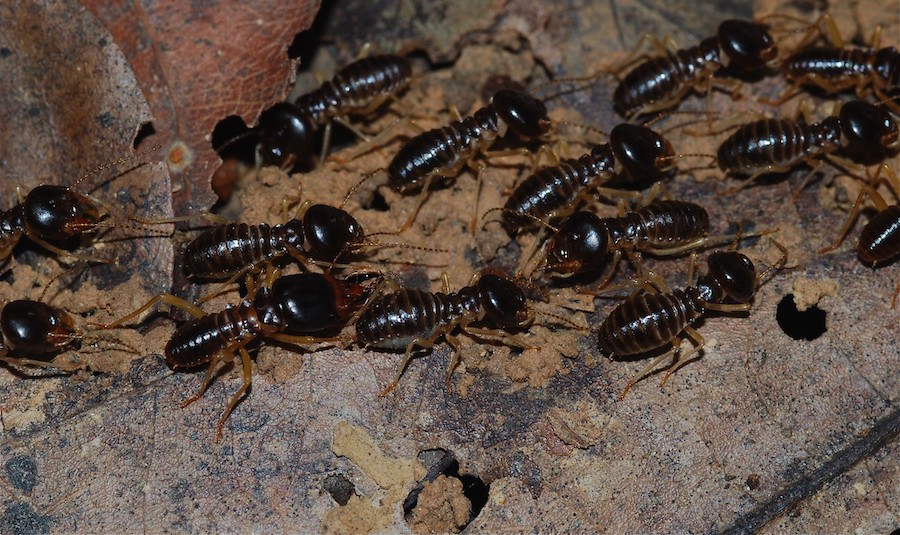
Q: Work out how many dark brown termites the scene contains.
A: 14